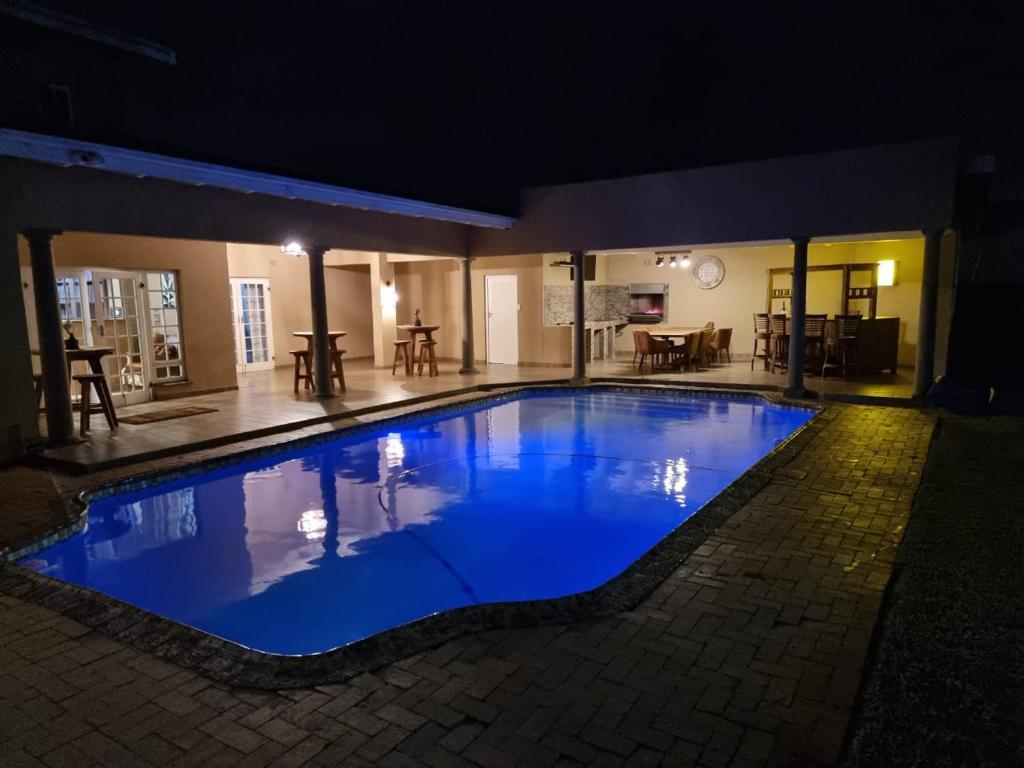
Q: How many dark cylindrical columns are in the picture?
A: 6